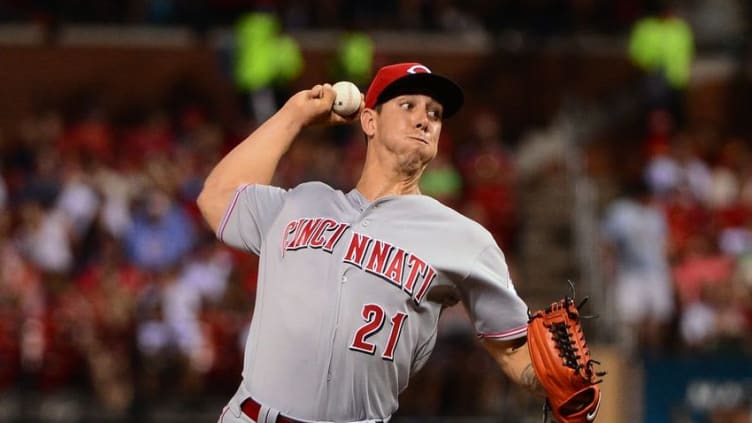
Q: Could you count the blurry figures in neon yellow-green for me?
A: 3